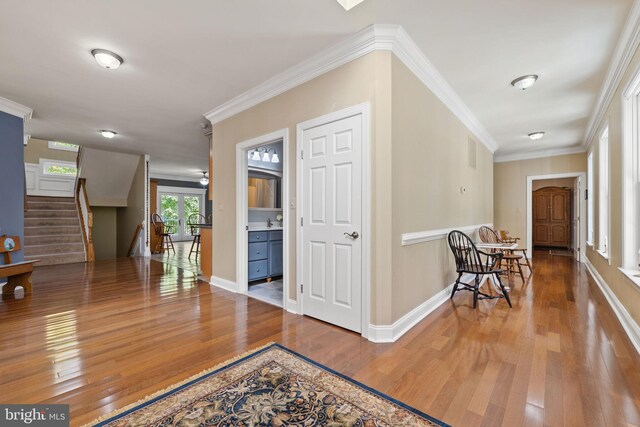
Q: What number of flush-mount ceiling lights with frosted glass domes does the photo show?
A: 4